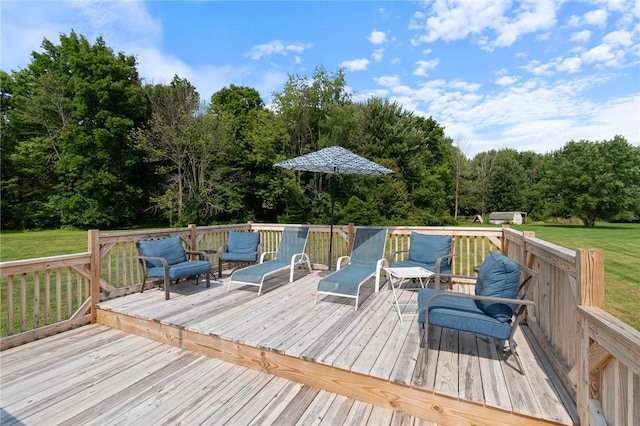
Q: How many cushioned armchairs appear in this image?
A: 4